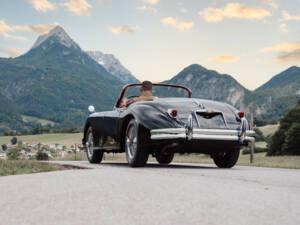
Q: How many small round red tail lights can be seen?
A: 2